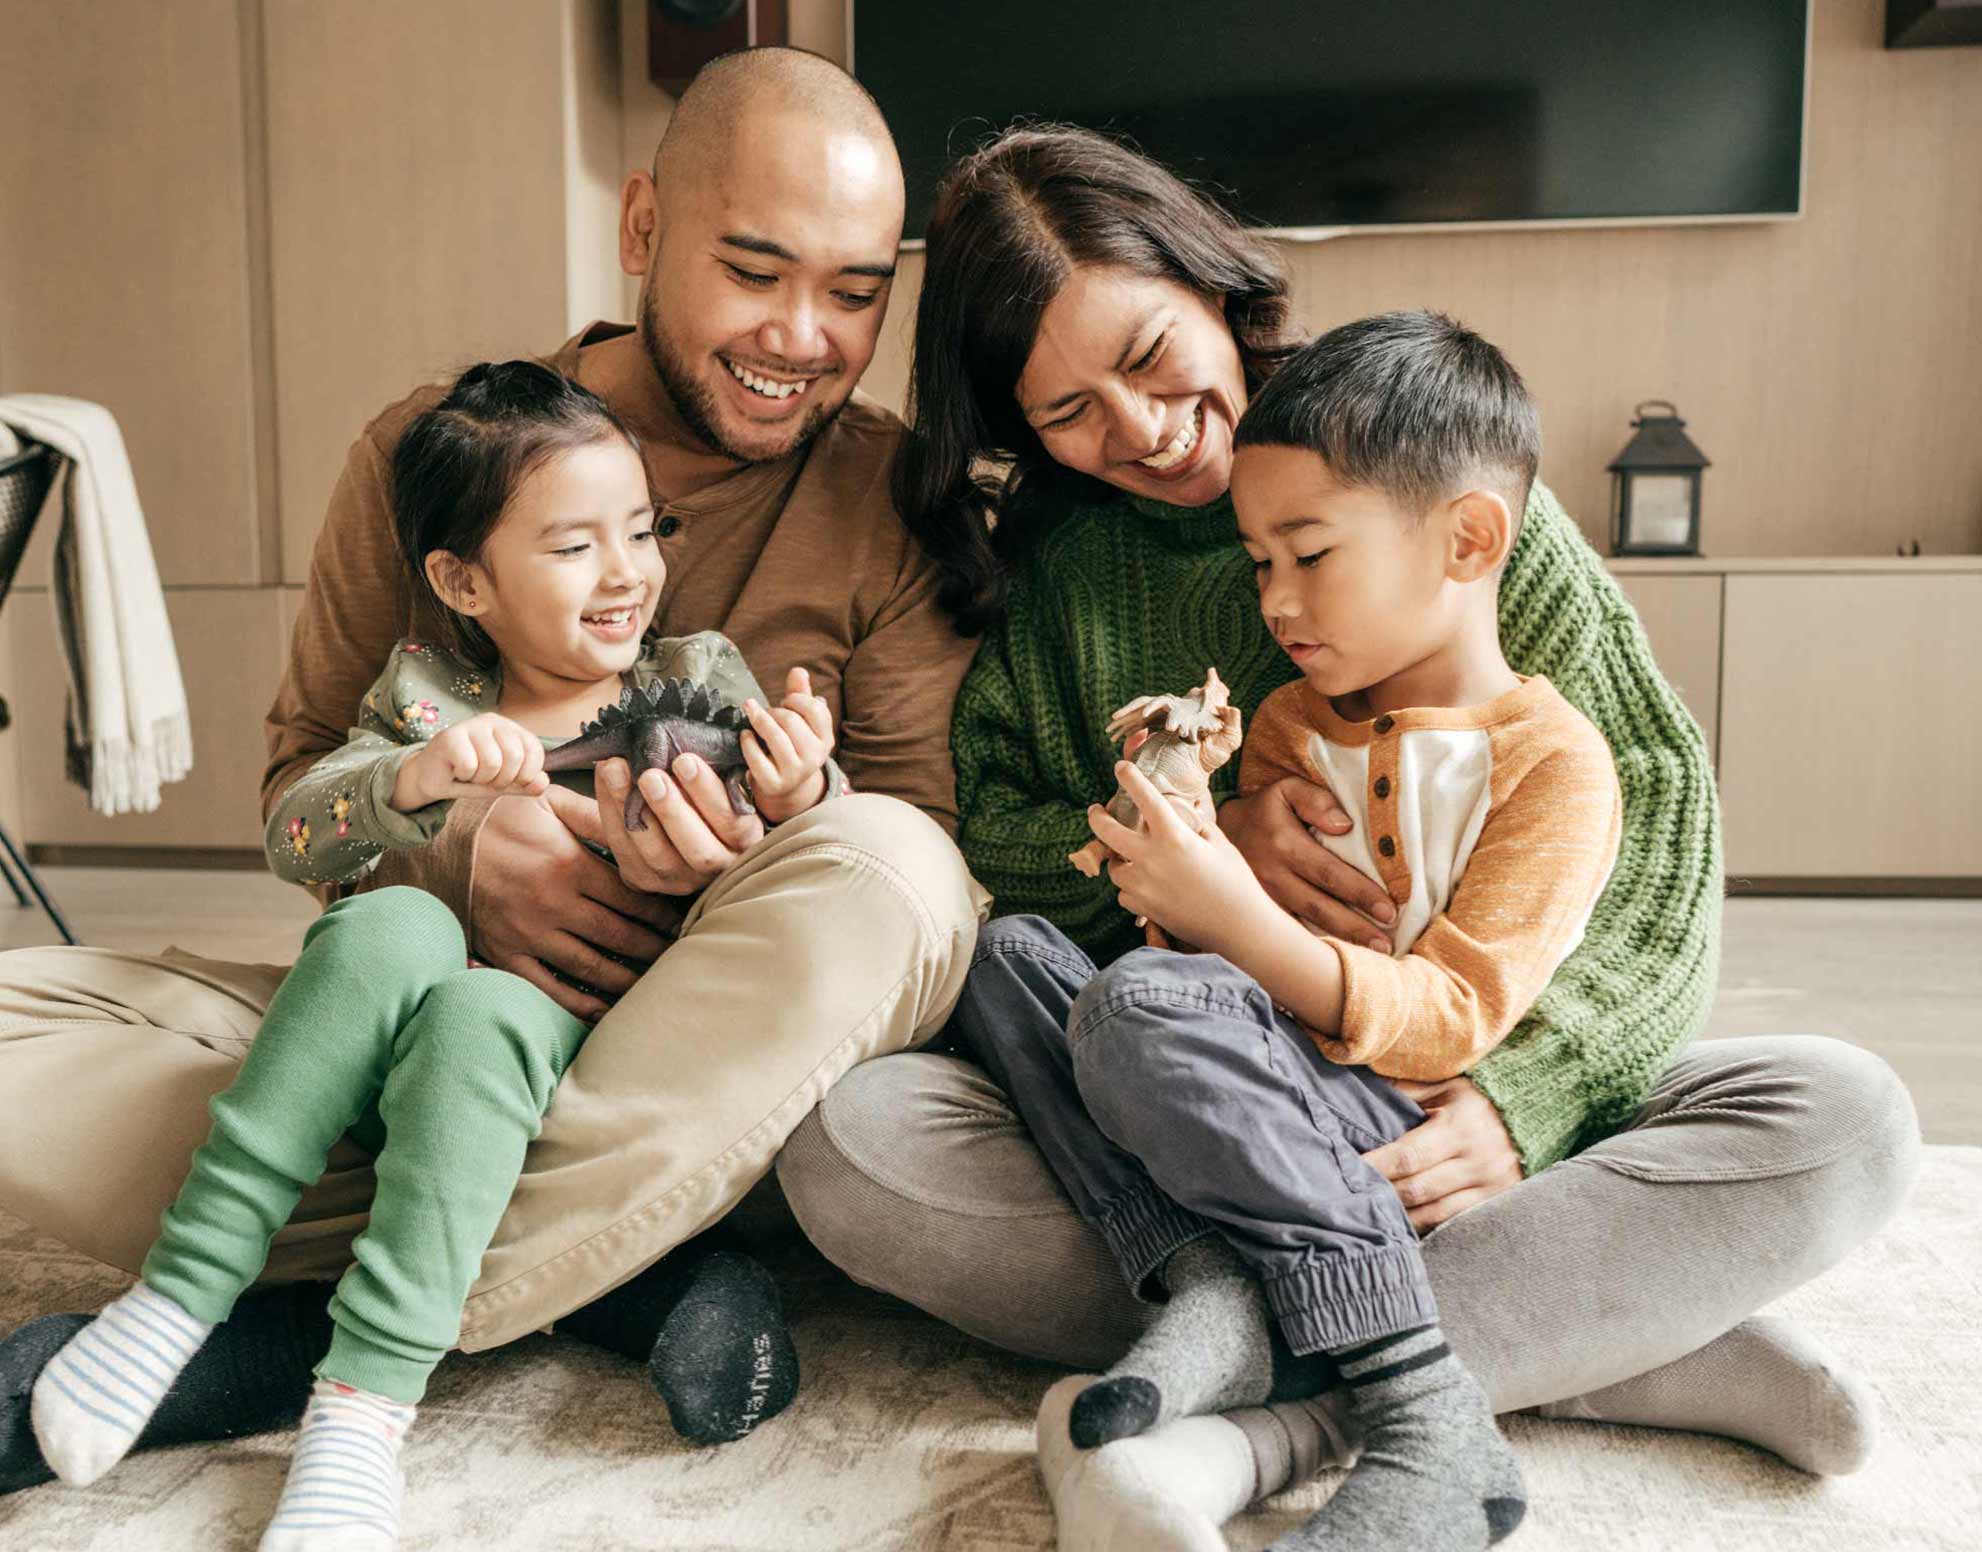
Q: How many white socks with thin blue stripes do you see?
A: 2